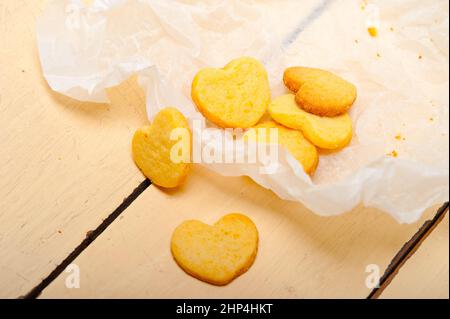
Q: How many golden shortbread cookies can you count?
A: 6